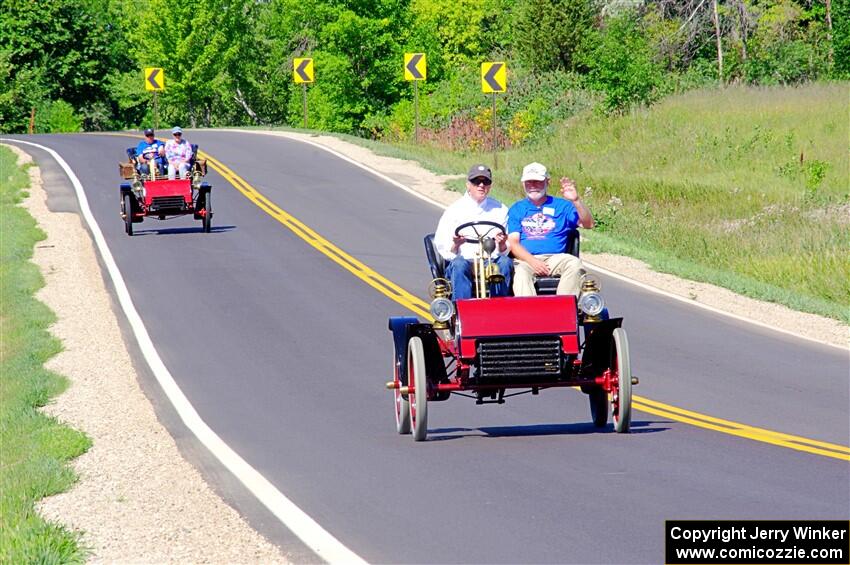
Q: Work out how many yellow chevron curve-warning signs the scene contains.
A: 4